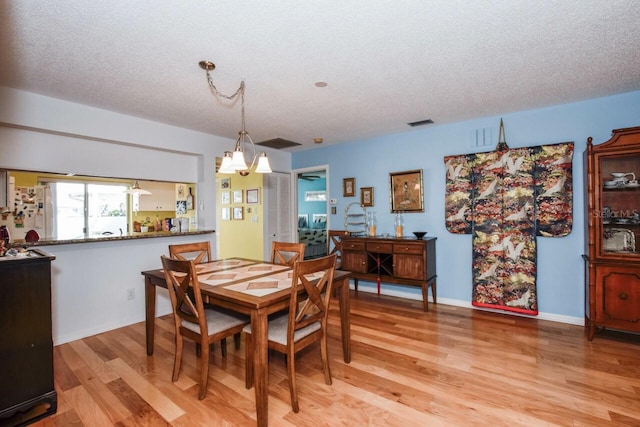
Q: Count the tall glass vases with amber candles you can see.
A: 2